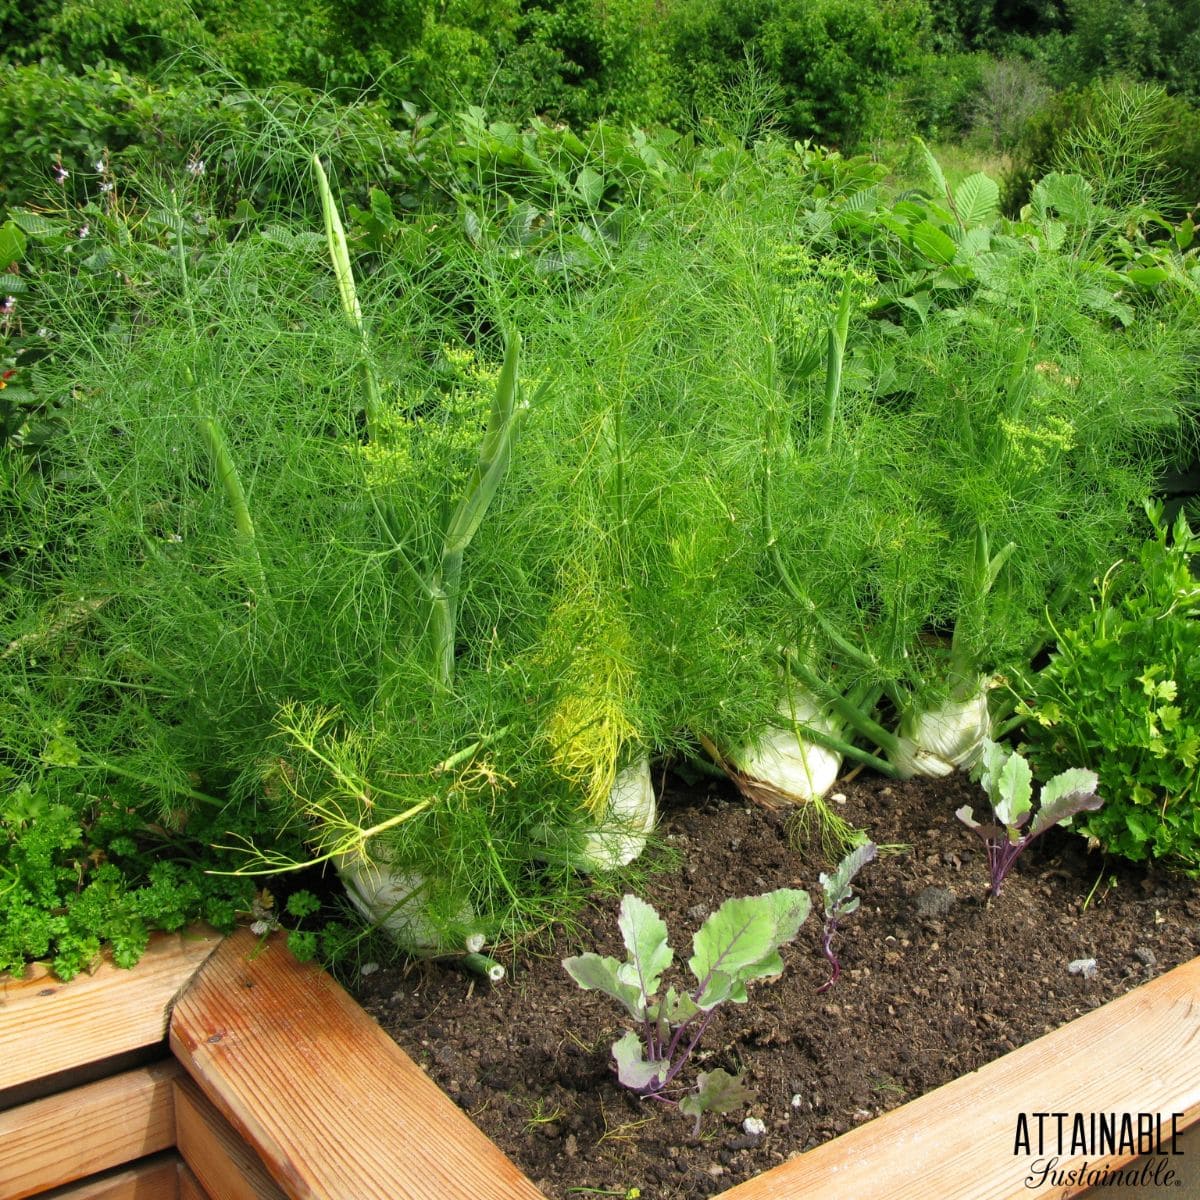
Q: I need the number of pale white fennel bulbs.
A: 4